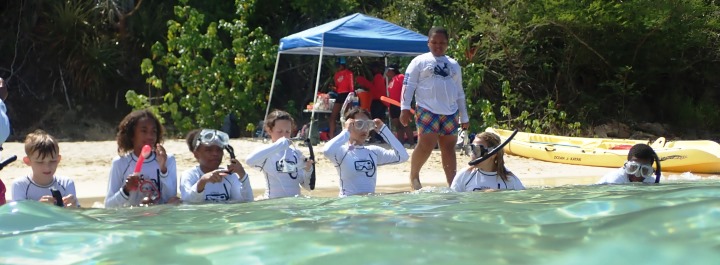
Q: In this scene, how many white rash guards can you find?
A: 8